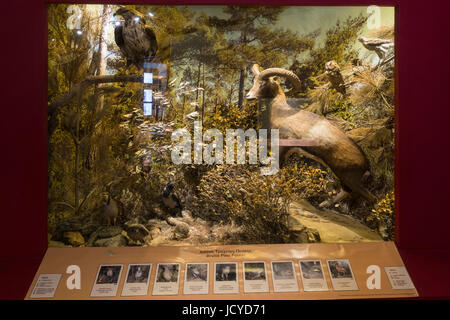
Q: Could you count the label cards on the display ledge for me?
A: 11